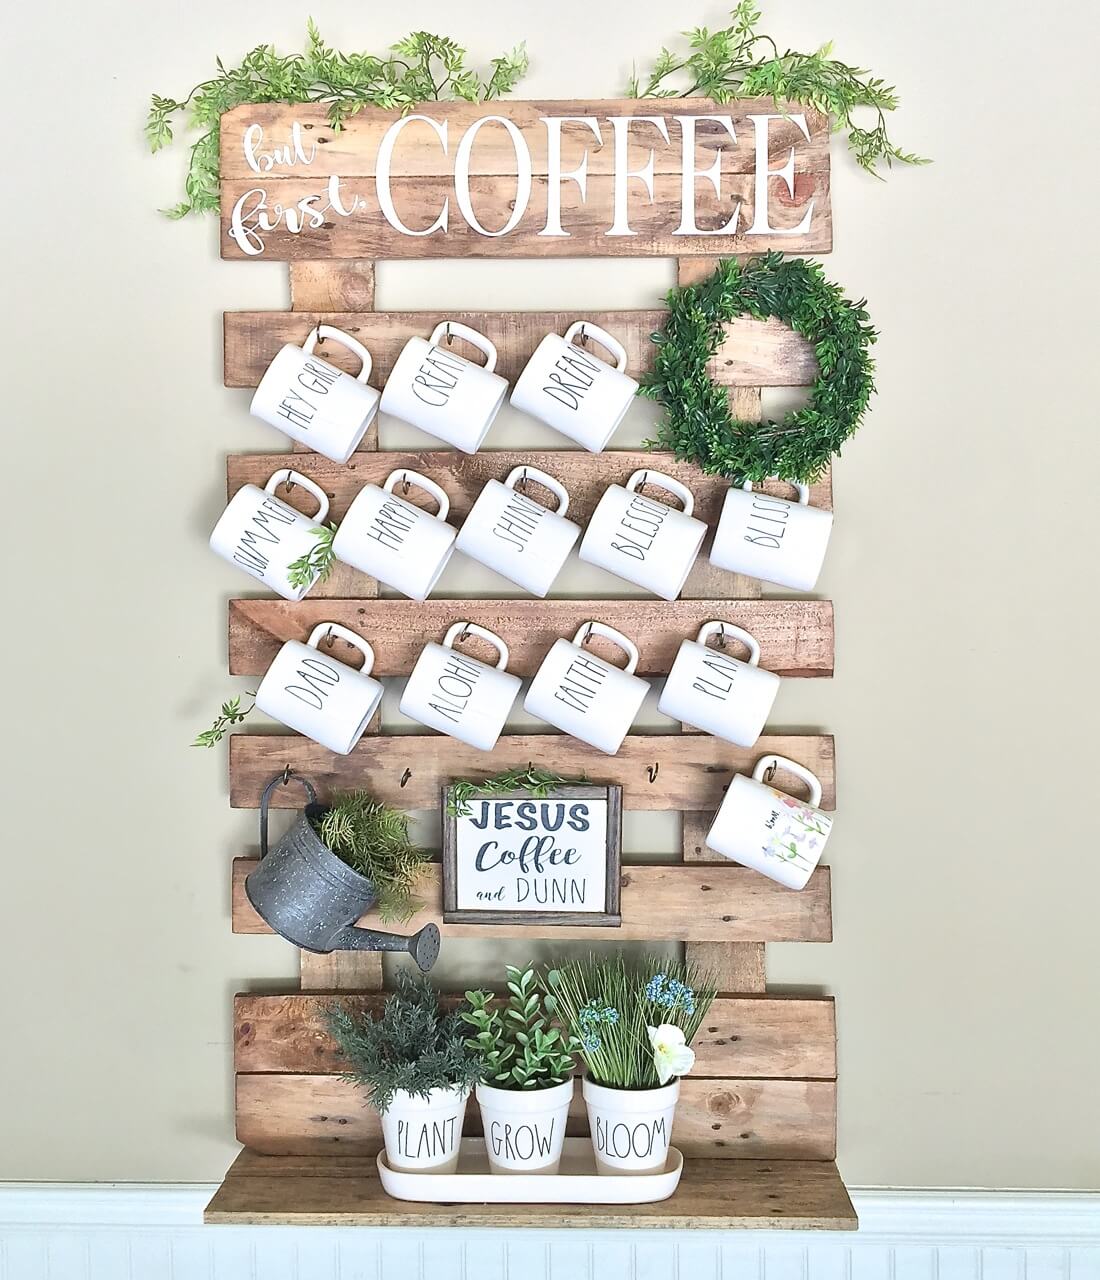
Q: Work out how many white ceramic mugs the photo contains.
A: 13